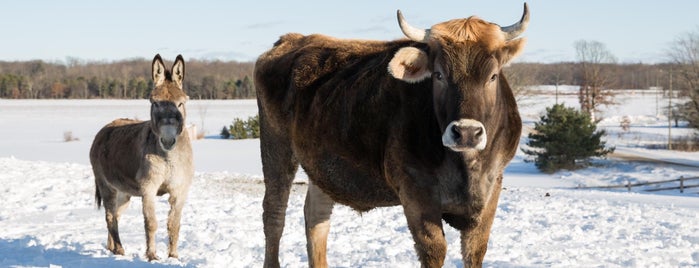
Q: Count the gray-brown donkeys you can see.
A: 1